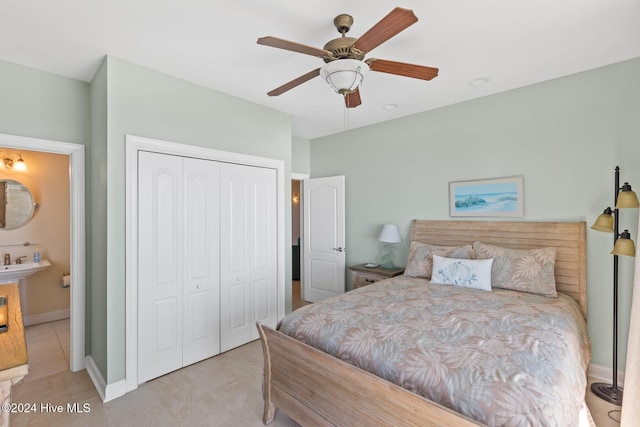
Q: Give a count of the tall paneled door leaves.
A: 5